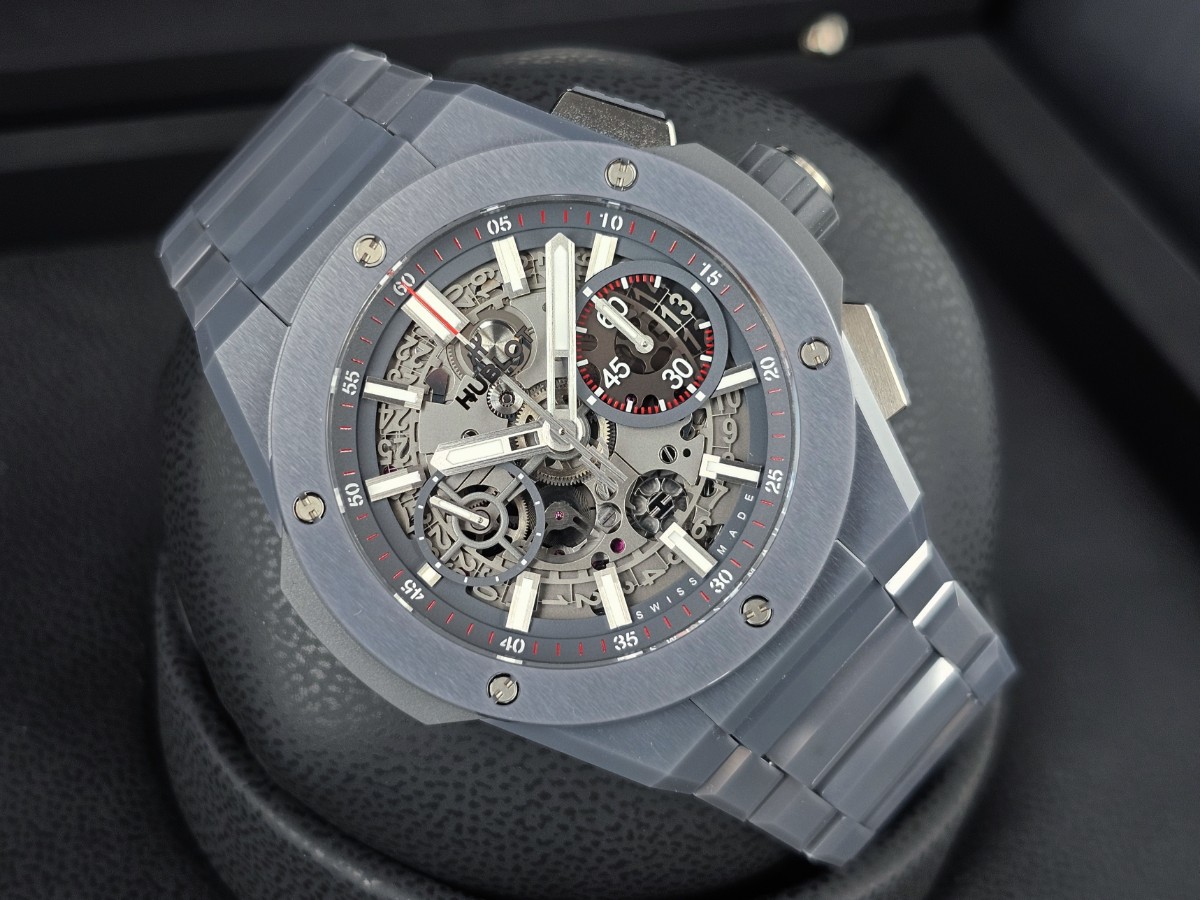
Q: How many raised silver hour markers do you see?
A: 11